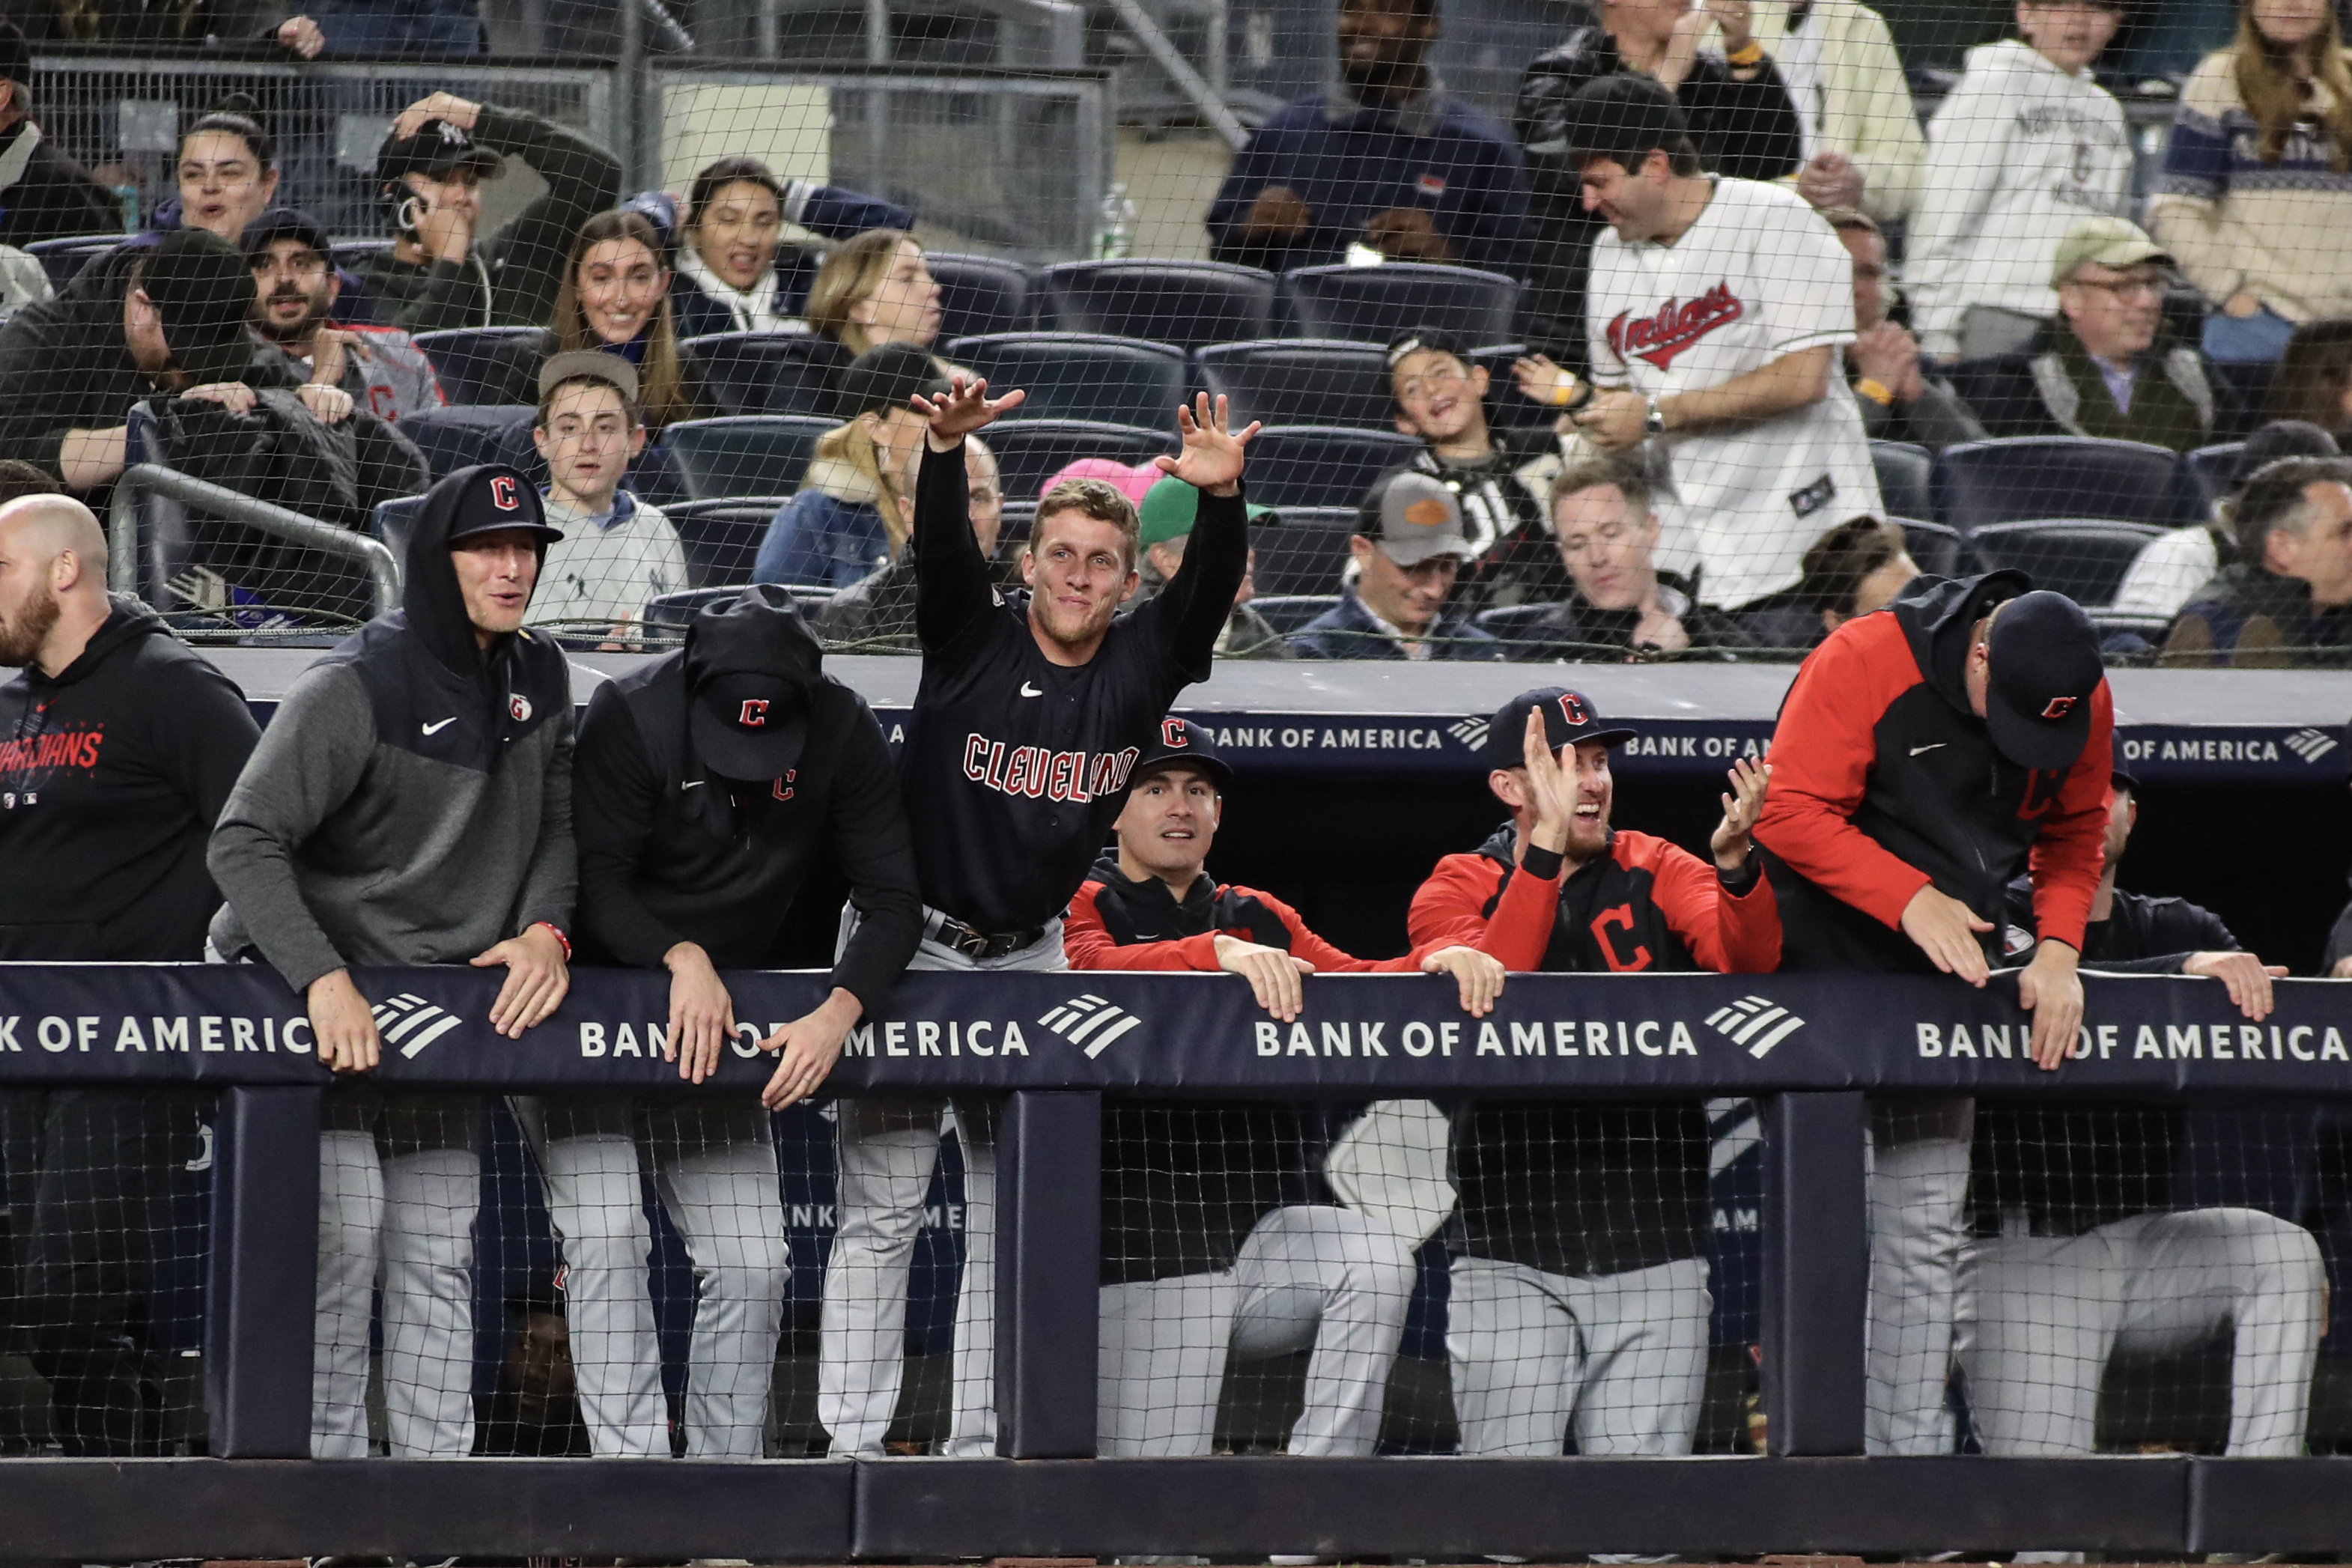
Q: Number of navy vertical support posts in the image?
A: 3